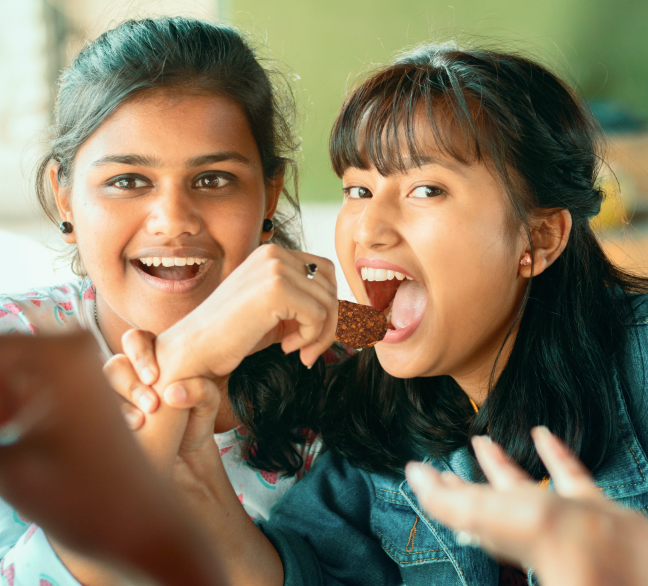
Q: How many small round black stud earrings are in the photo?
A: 2